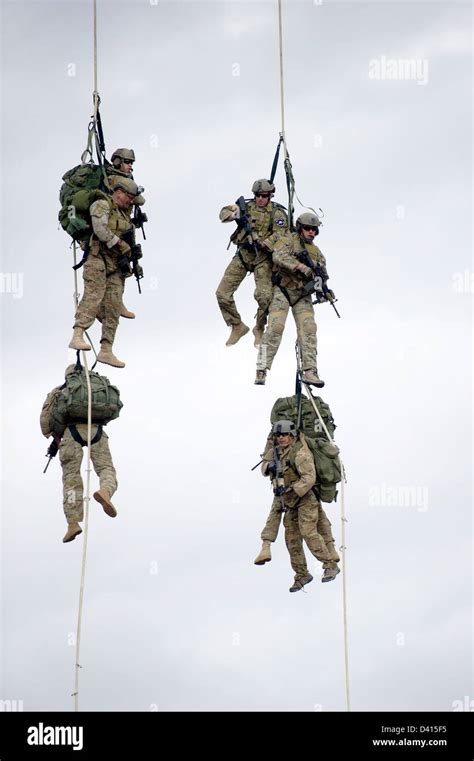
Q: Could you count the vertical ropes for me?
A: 2